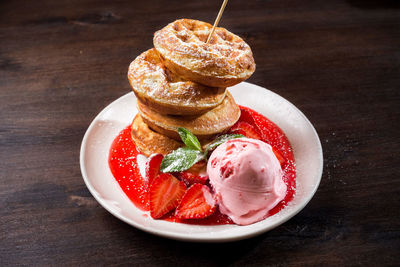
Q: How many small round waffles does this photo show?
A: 4